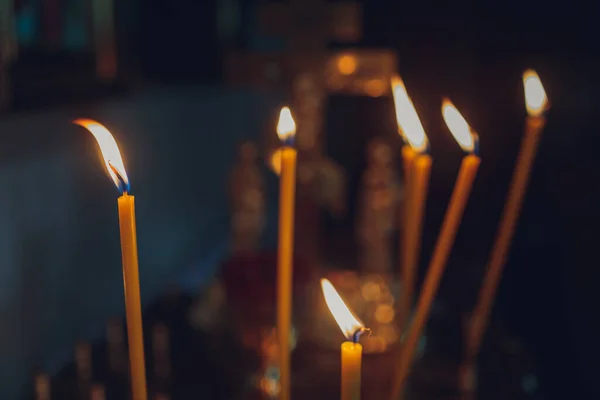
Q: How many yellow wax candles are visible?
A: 7